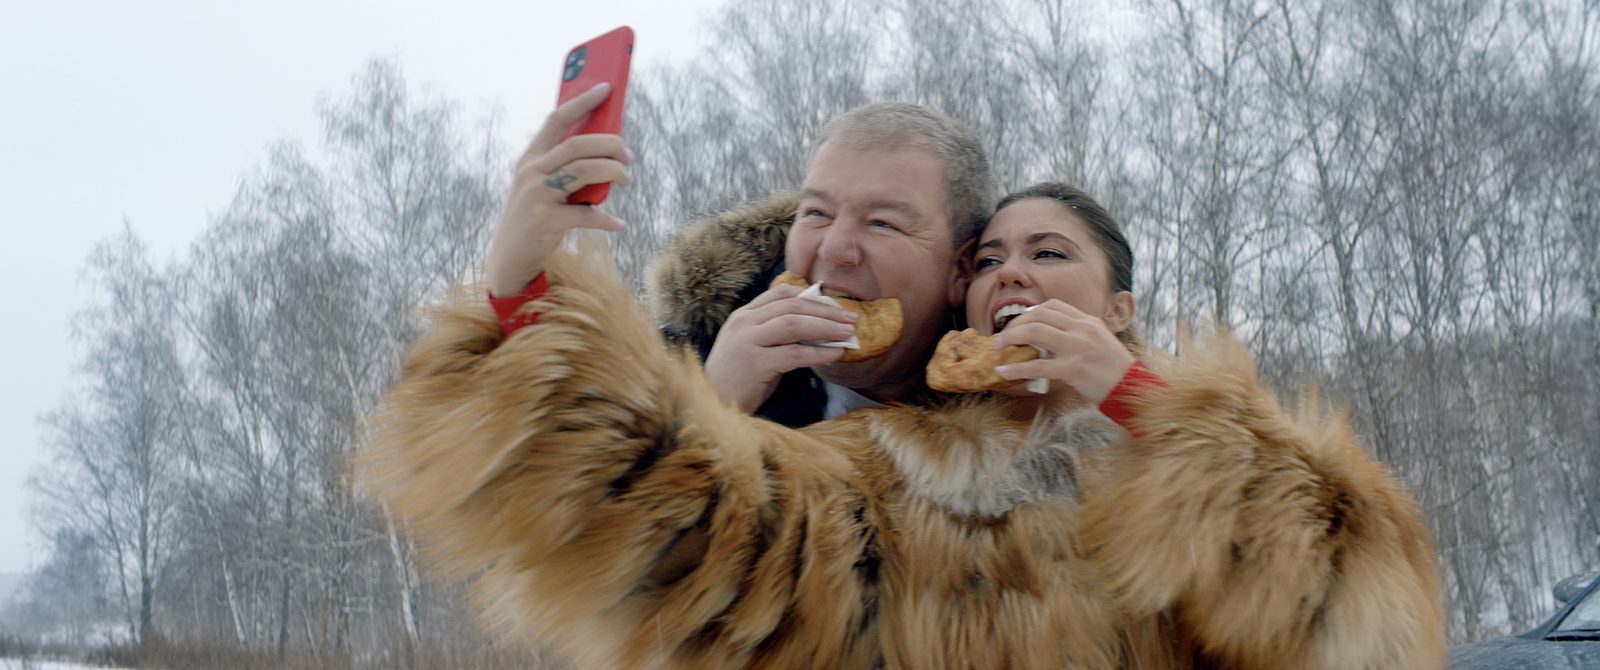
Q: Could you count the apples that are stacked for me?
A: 0